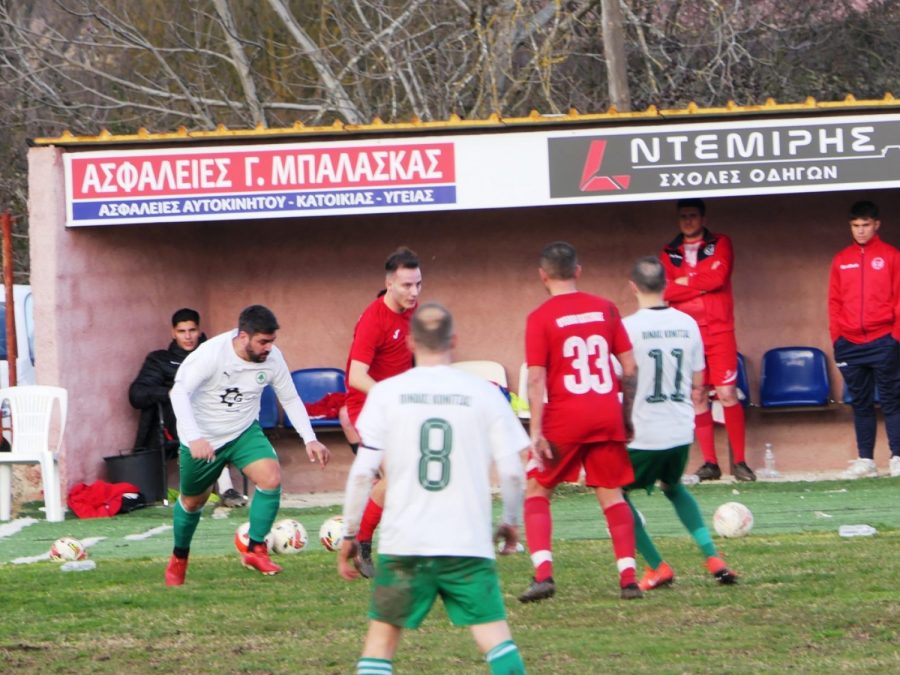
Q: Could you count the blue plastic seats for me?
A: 5